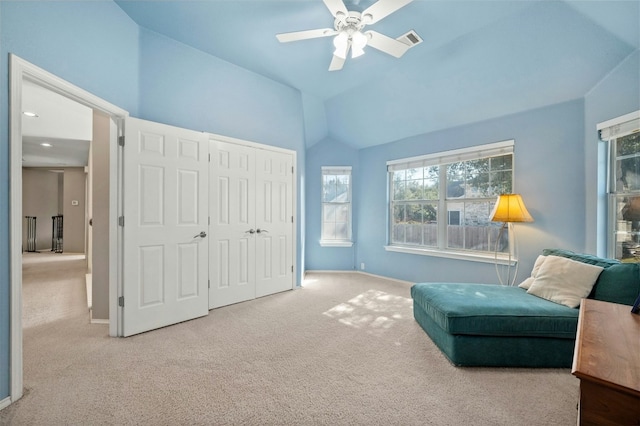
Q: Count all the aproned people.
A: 0